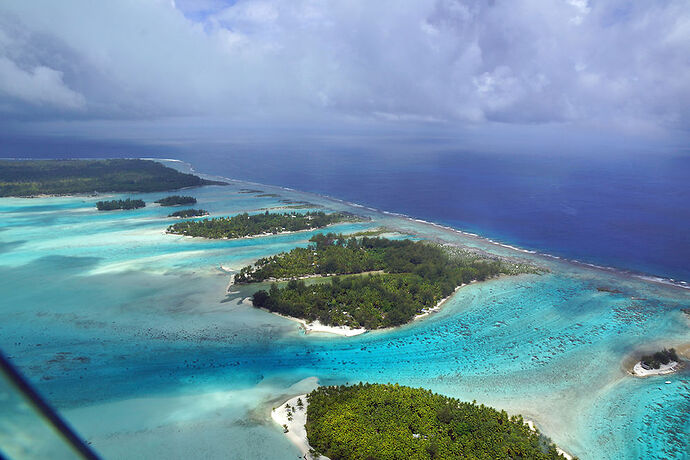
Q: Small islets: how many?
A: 4